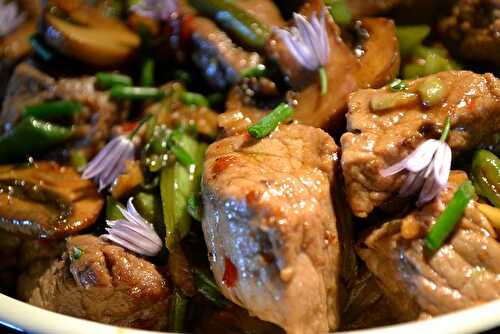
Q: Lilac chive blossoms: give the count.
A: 6